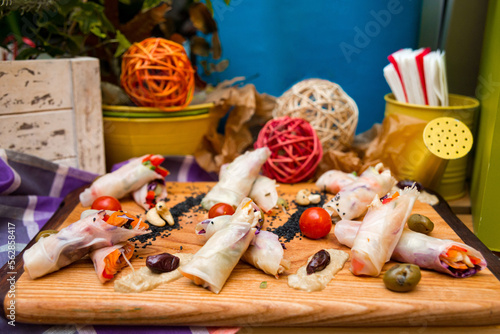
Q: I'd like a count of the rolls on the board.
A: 12